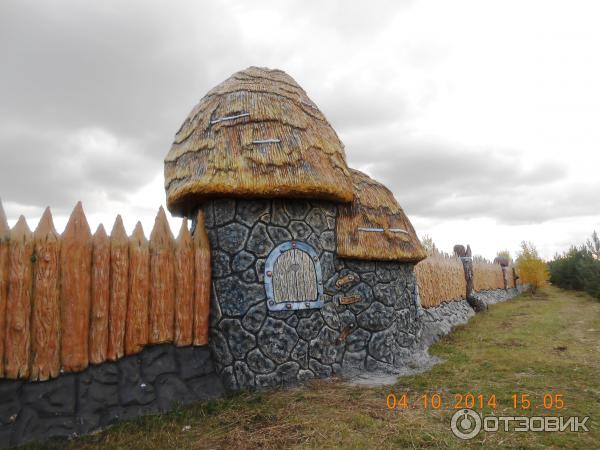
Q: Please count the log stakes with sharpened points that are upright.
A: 10